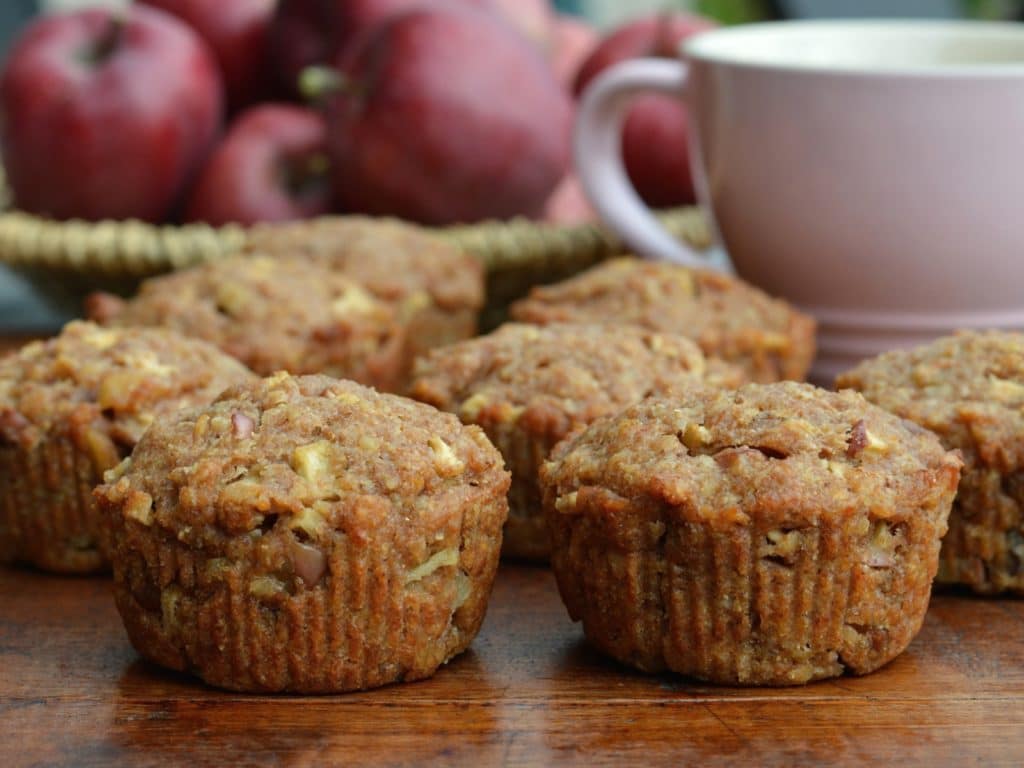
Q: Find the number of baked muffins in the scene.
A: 8